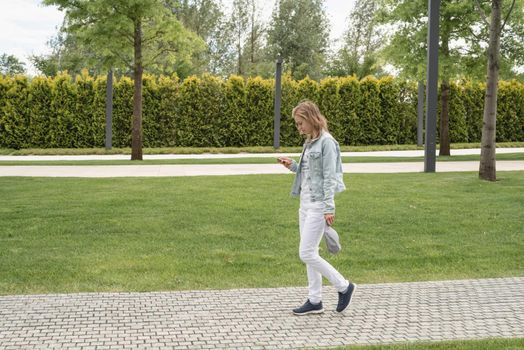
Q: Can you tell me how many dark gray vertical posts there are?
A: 4